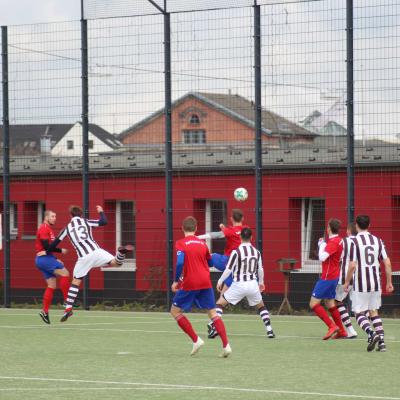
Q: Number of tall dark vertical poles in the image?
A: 5